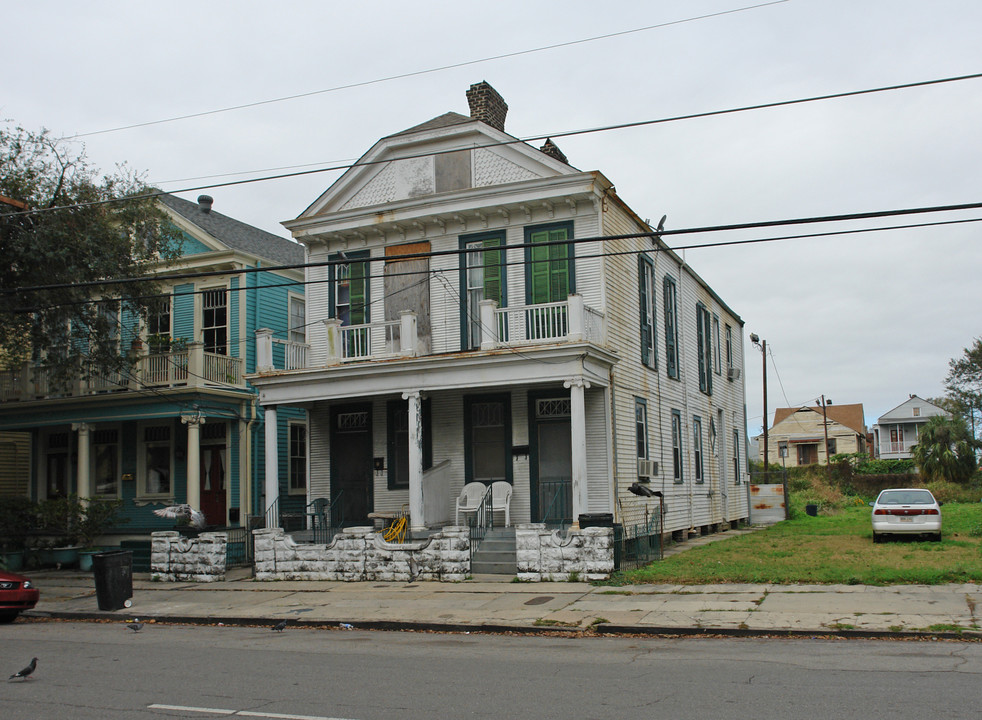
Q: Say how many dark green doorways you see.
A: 2